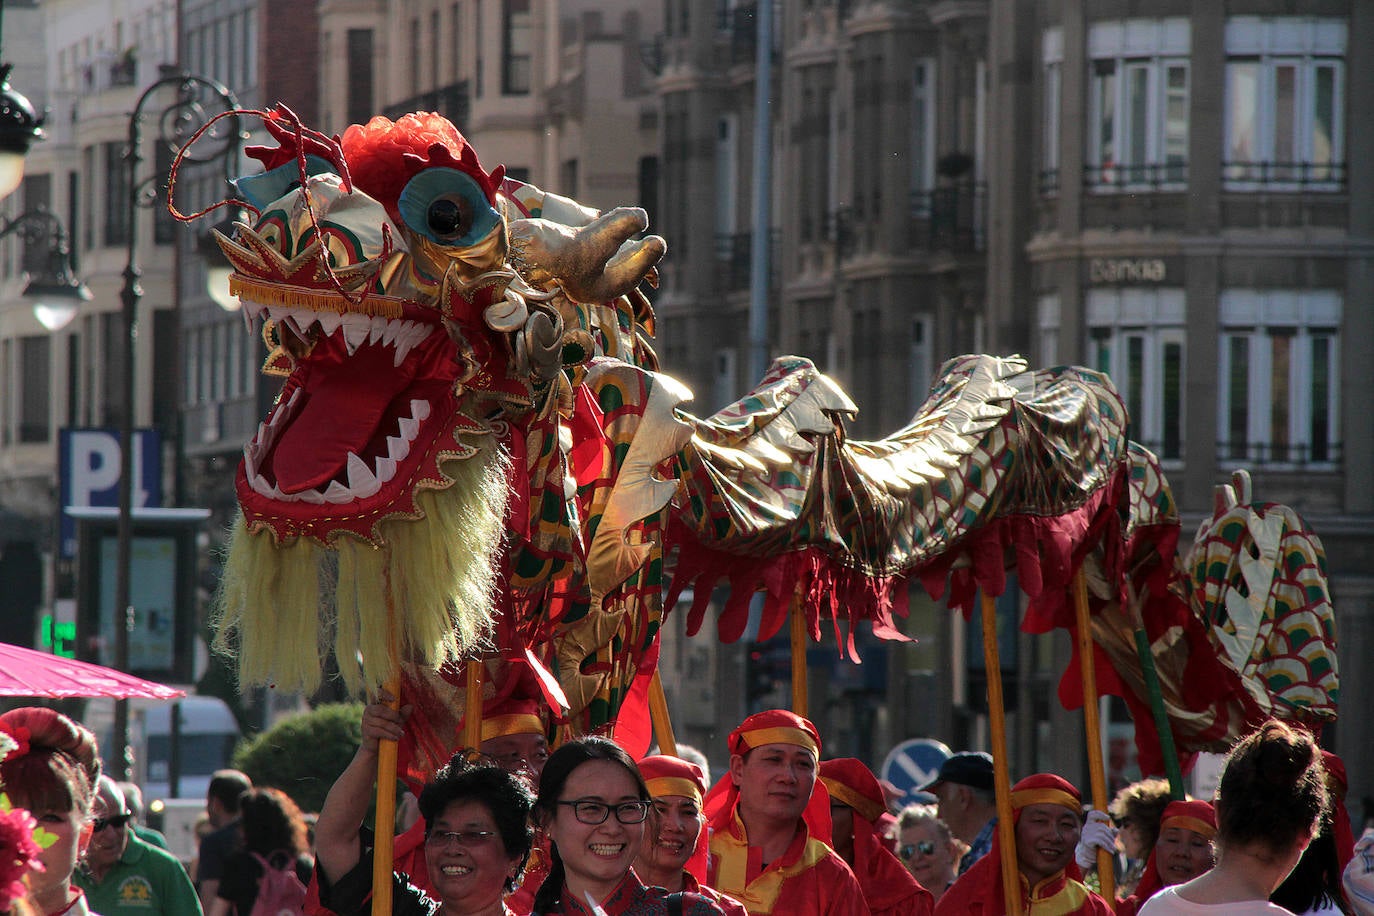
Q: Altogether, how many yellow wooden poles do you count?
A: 6